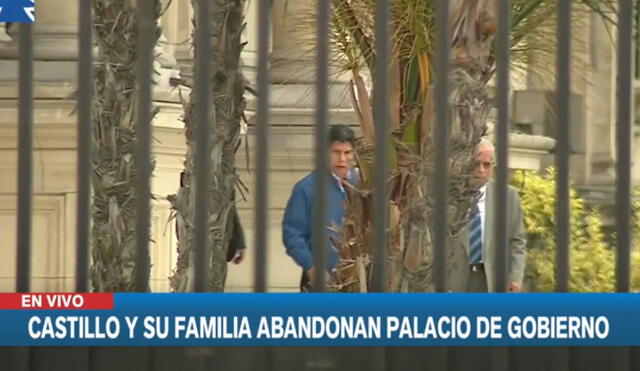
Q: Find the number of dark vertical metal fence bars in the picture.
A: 11